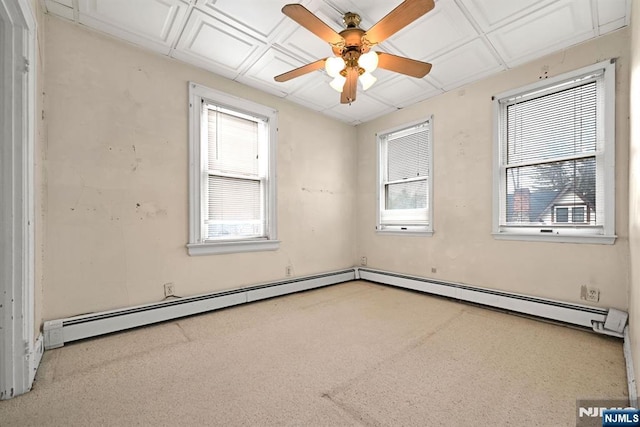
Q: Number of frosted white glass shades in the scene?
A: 4